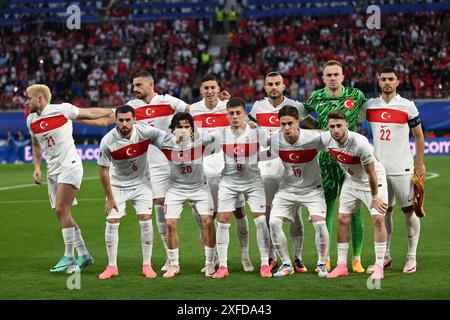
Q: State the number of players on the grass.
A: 11